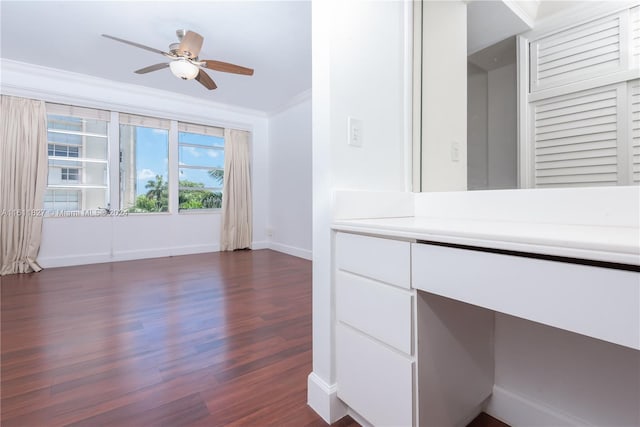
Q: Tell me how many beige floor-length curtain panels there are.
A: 2